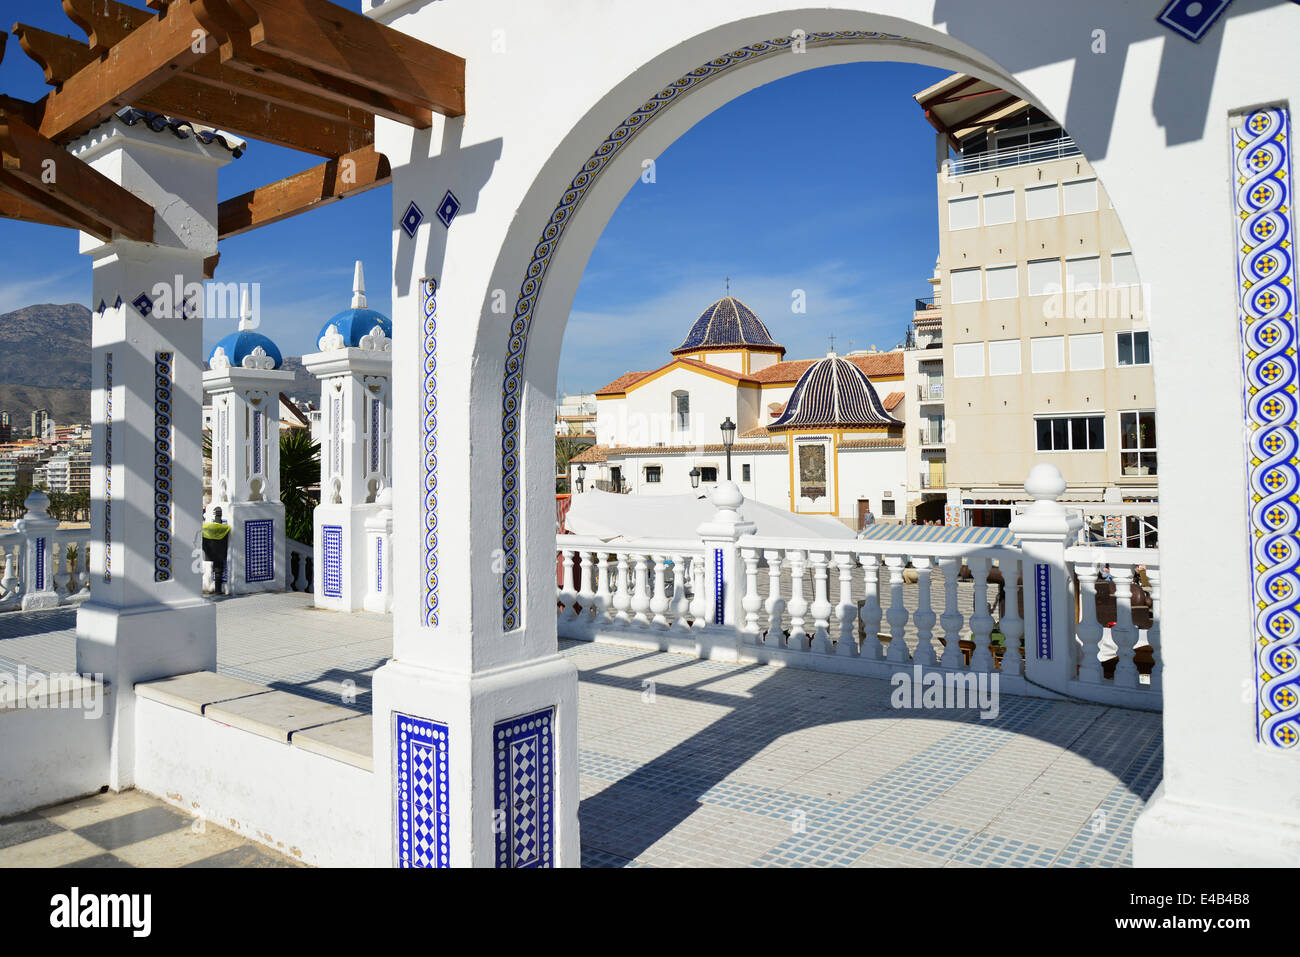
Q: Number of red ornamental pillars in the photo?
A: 0